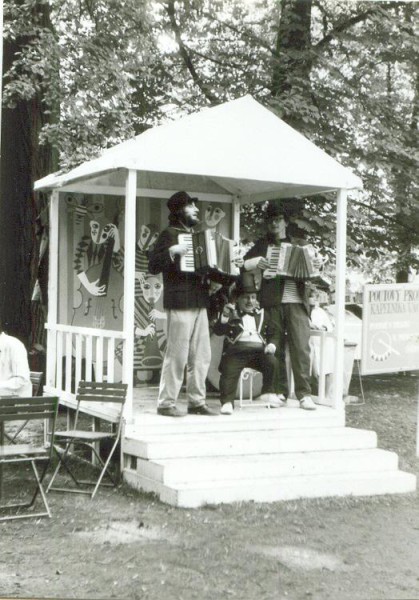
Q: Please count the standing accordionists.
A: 2